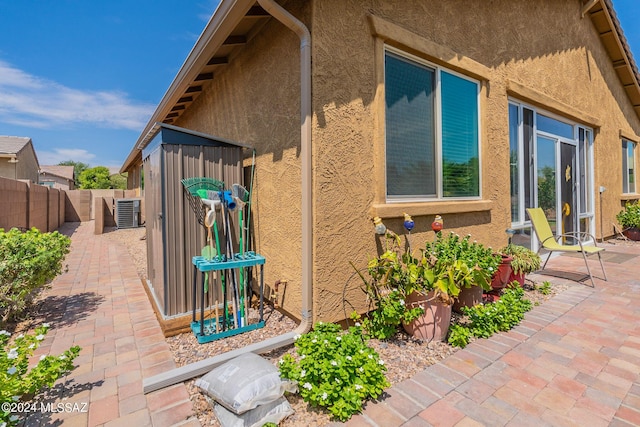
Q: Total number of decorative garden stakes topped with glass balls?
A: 3